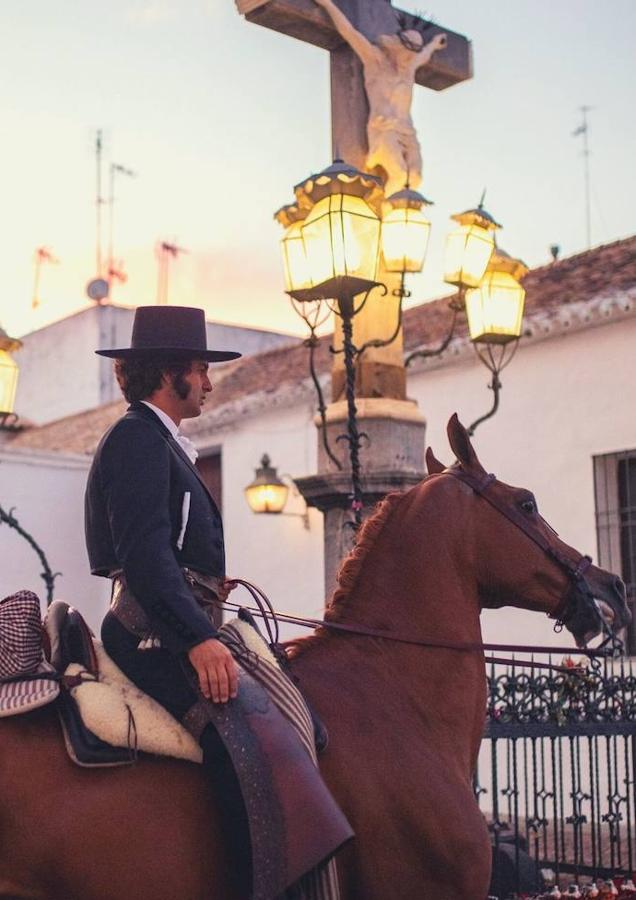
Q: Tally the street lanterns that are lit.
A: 7